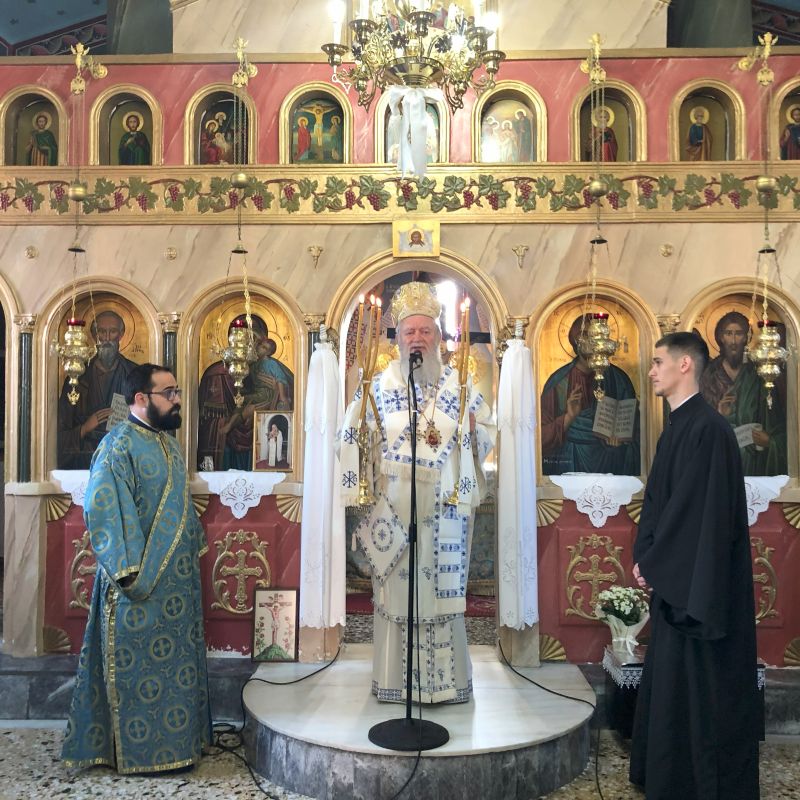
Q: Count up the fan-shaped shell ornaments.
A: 9